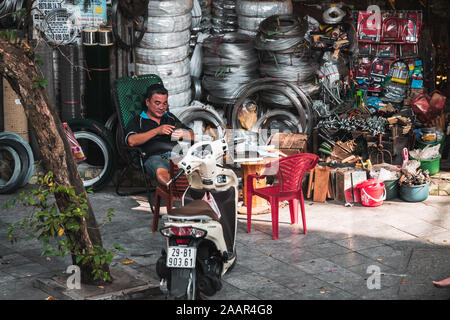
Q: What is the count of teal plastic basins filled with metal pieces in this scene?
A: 1